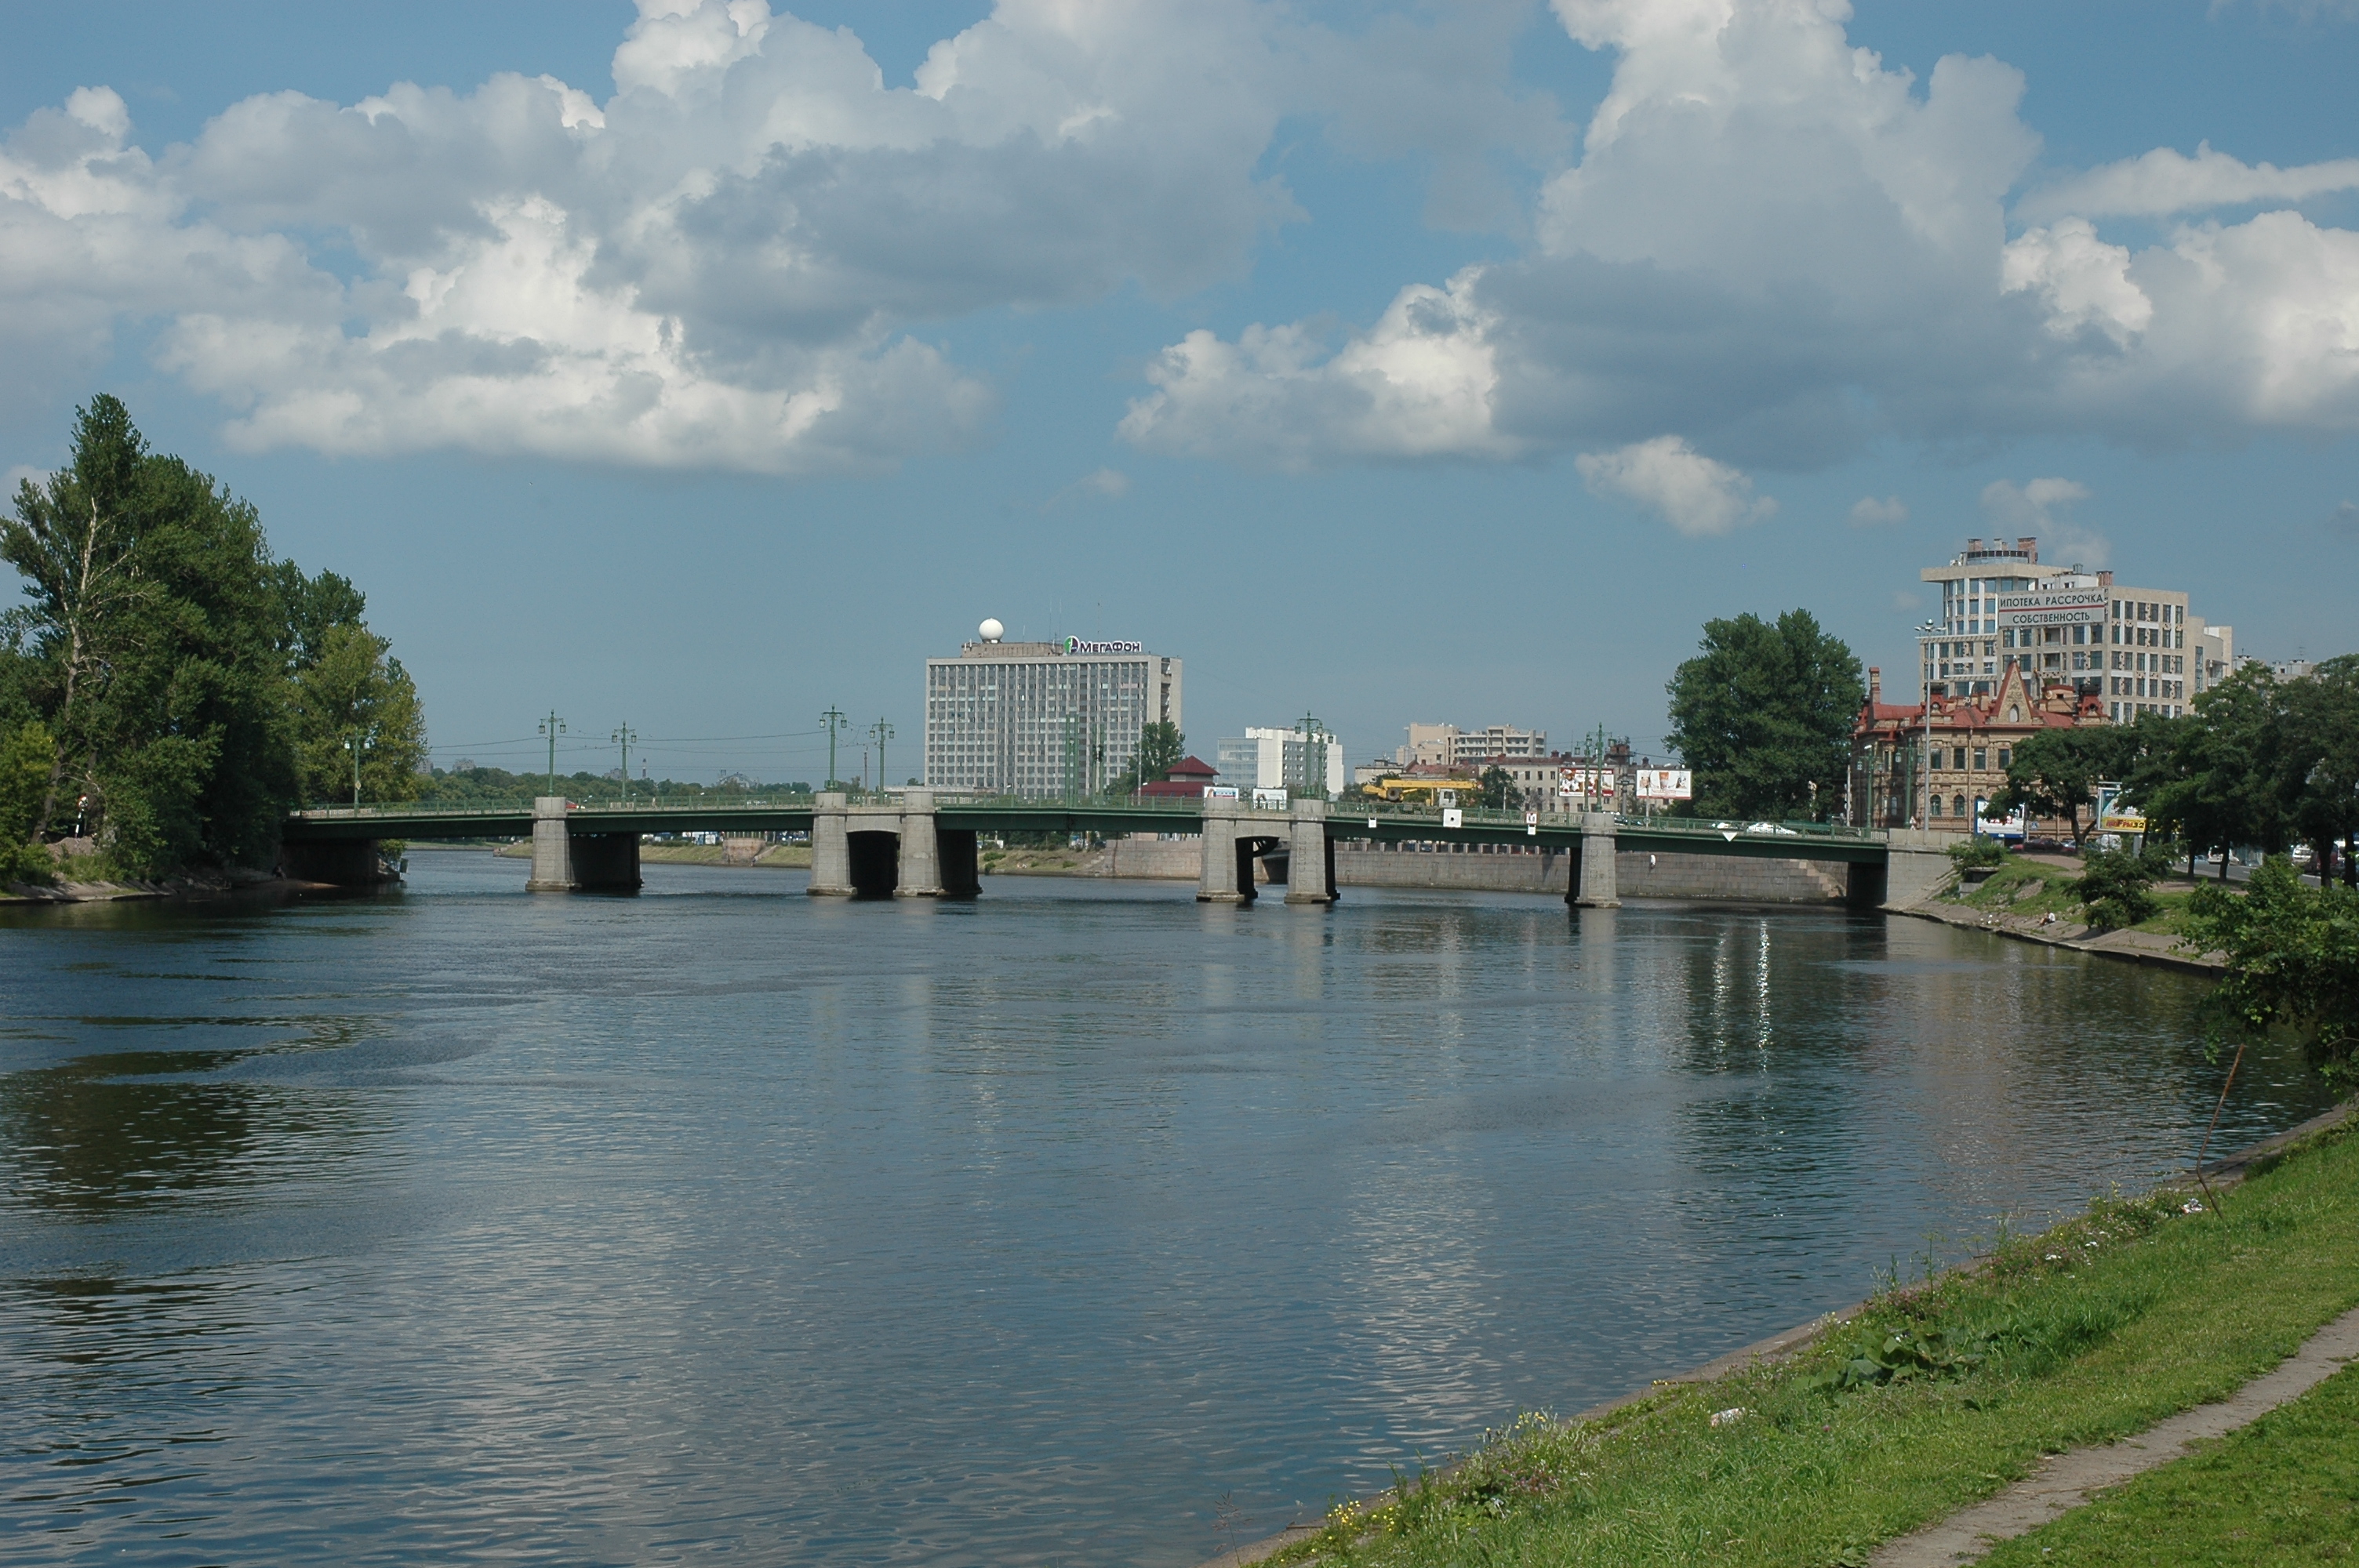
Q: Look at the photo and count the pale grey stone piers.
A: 6